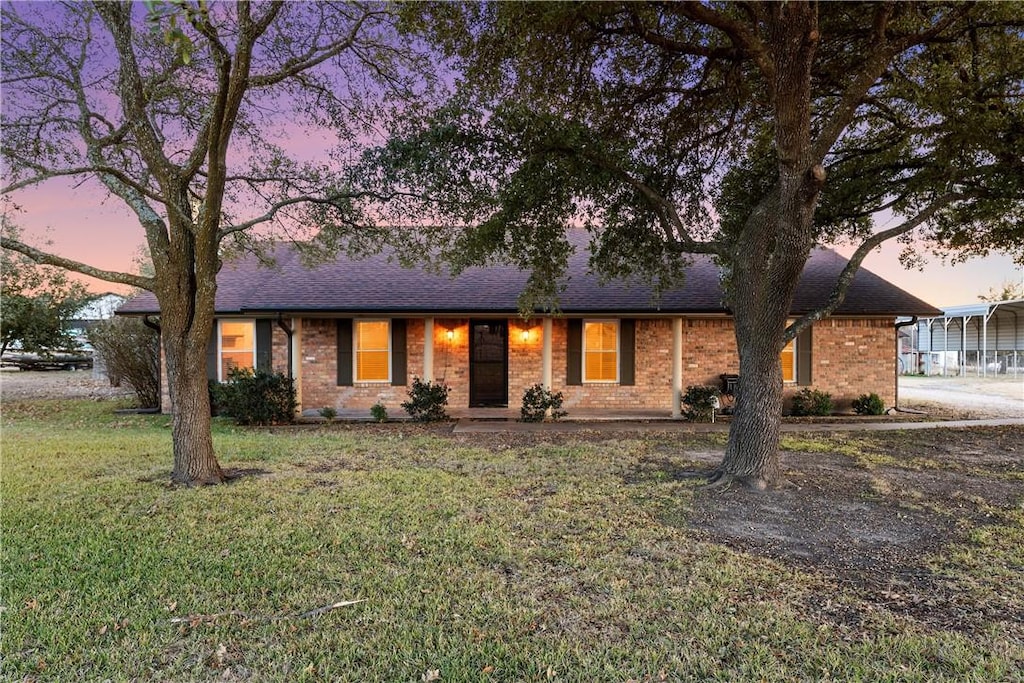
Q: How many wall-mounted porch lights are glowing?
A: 2